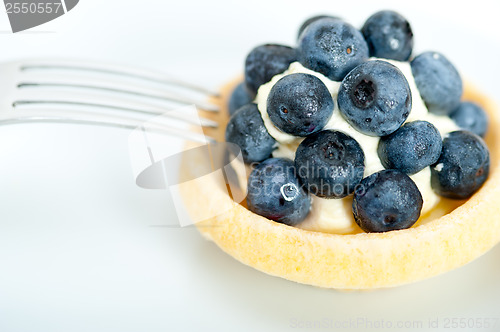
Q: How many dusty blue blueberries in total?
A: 15